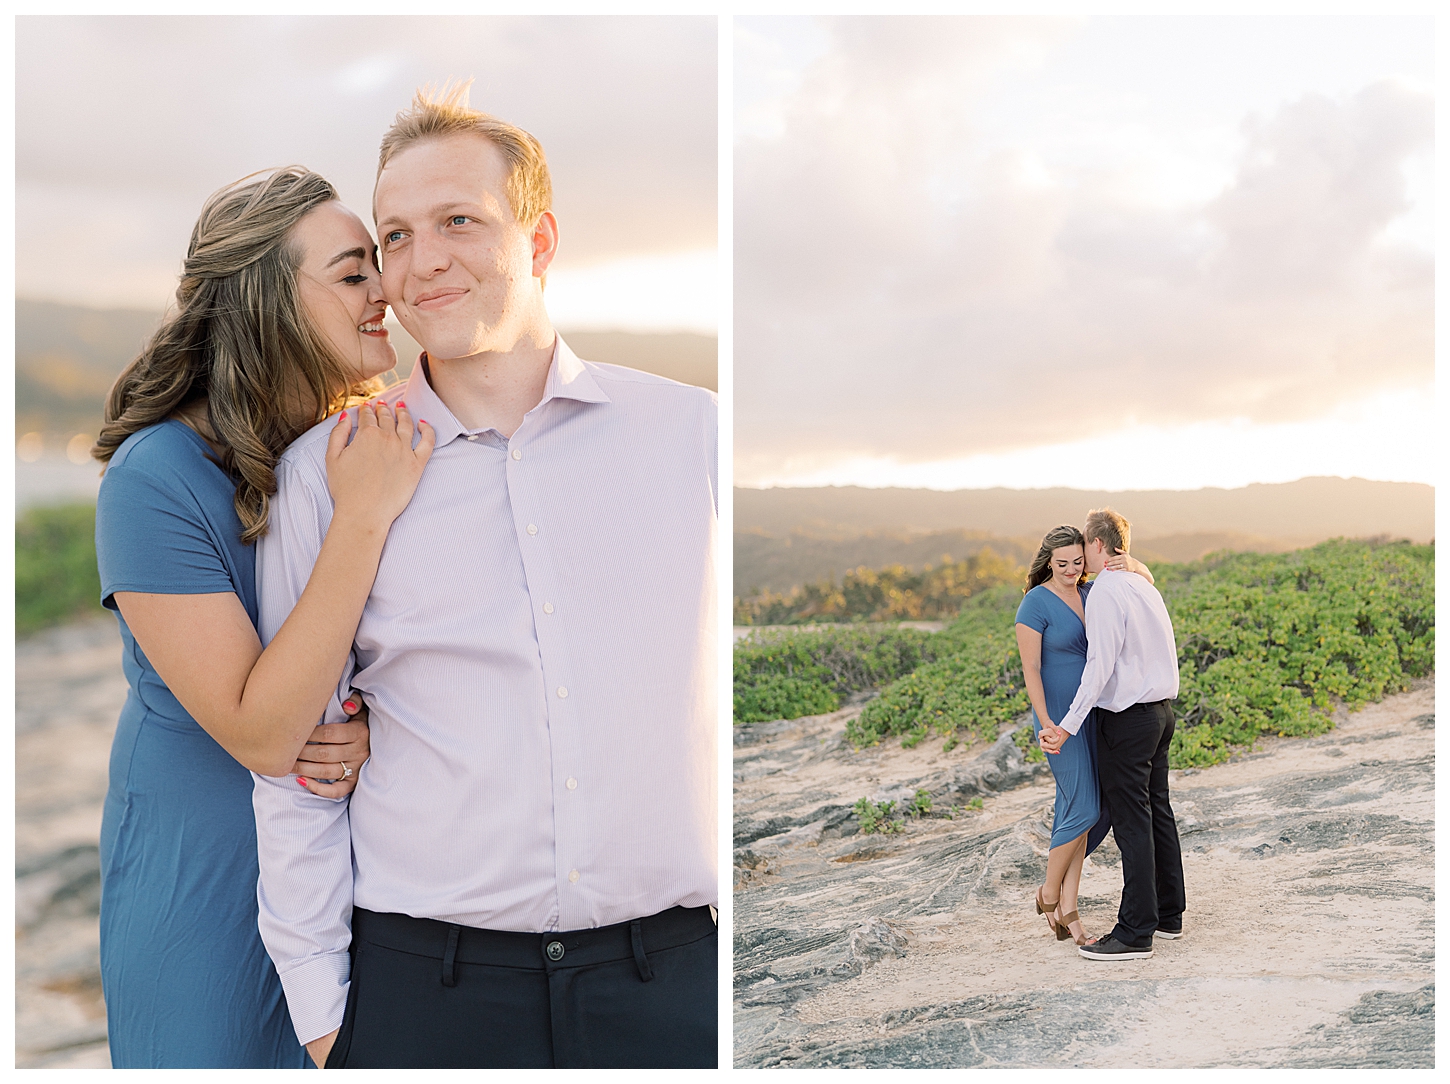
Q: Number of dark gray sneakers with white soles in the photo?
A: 2